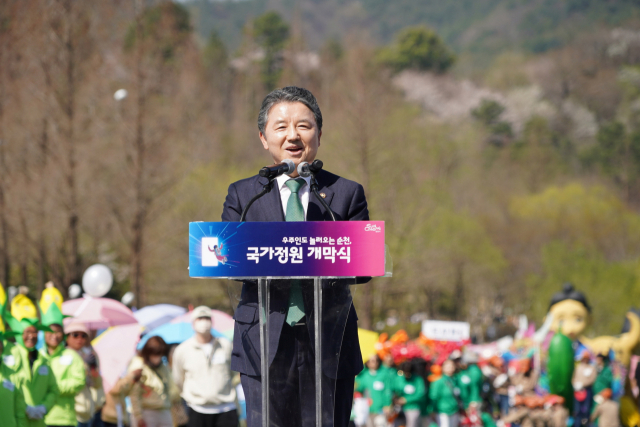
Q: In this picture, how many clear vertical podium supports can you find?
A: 2